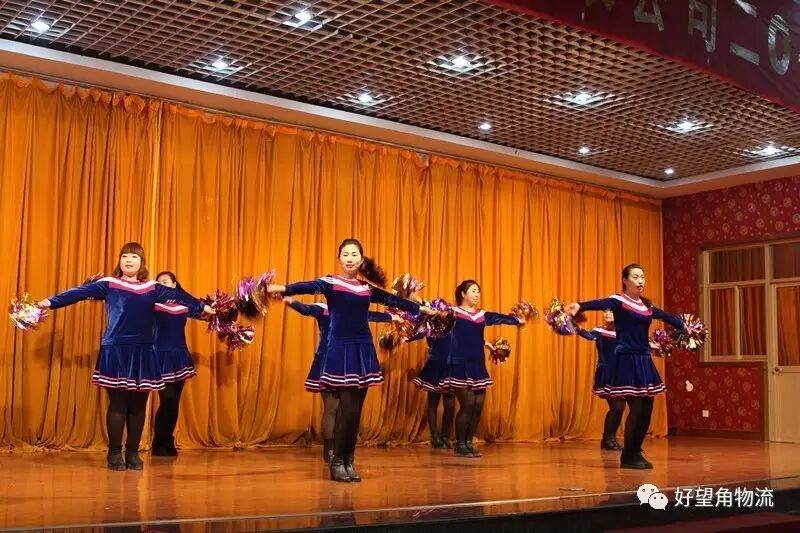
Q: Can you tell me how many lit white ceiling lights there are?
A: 11